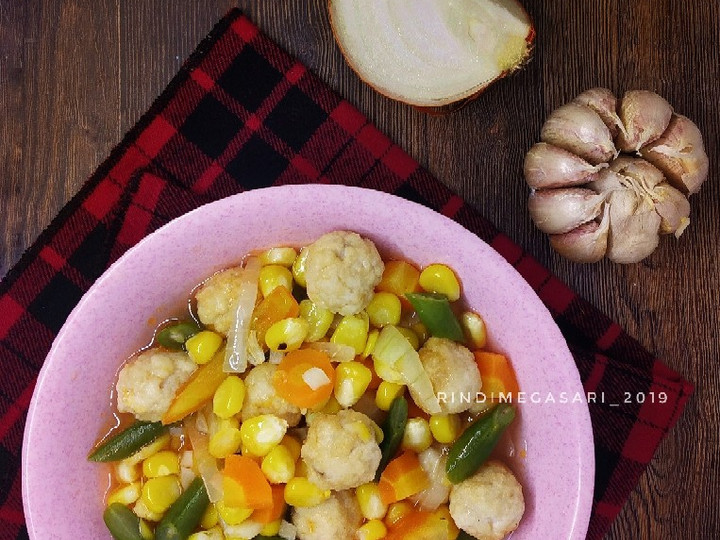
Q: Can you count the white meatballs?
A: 8